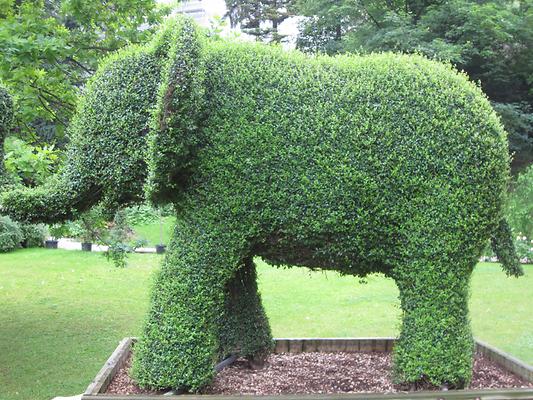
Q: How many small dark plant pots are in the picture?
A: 3